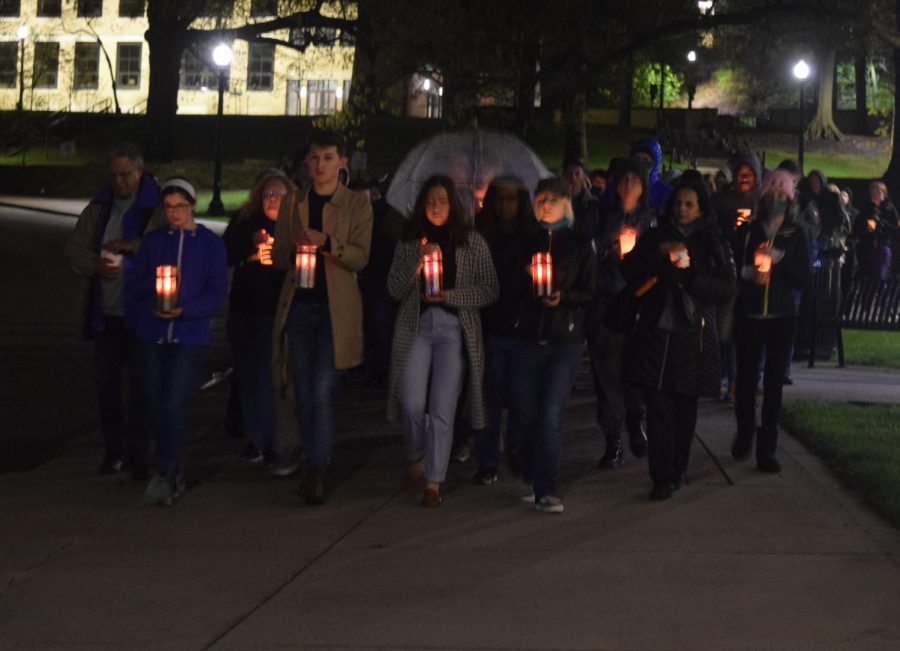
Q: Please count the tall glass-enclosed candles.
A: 4